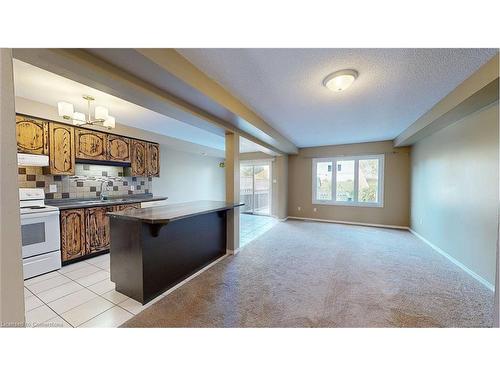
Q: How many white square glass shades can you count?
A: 4